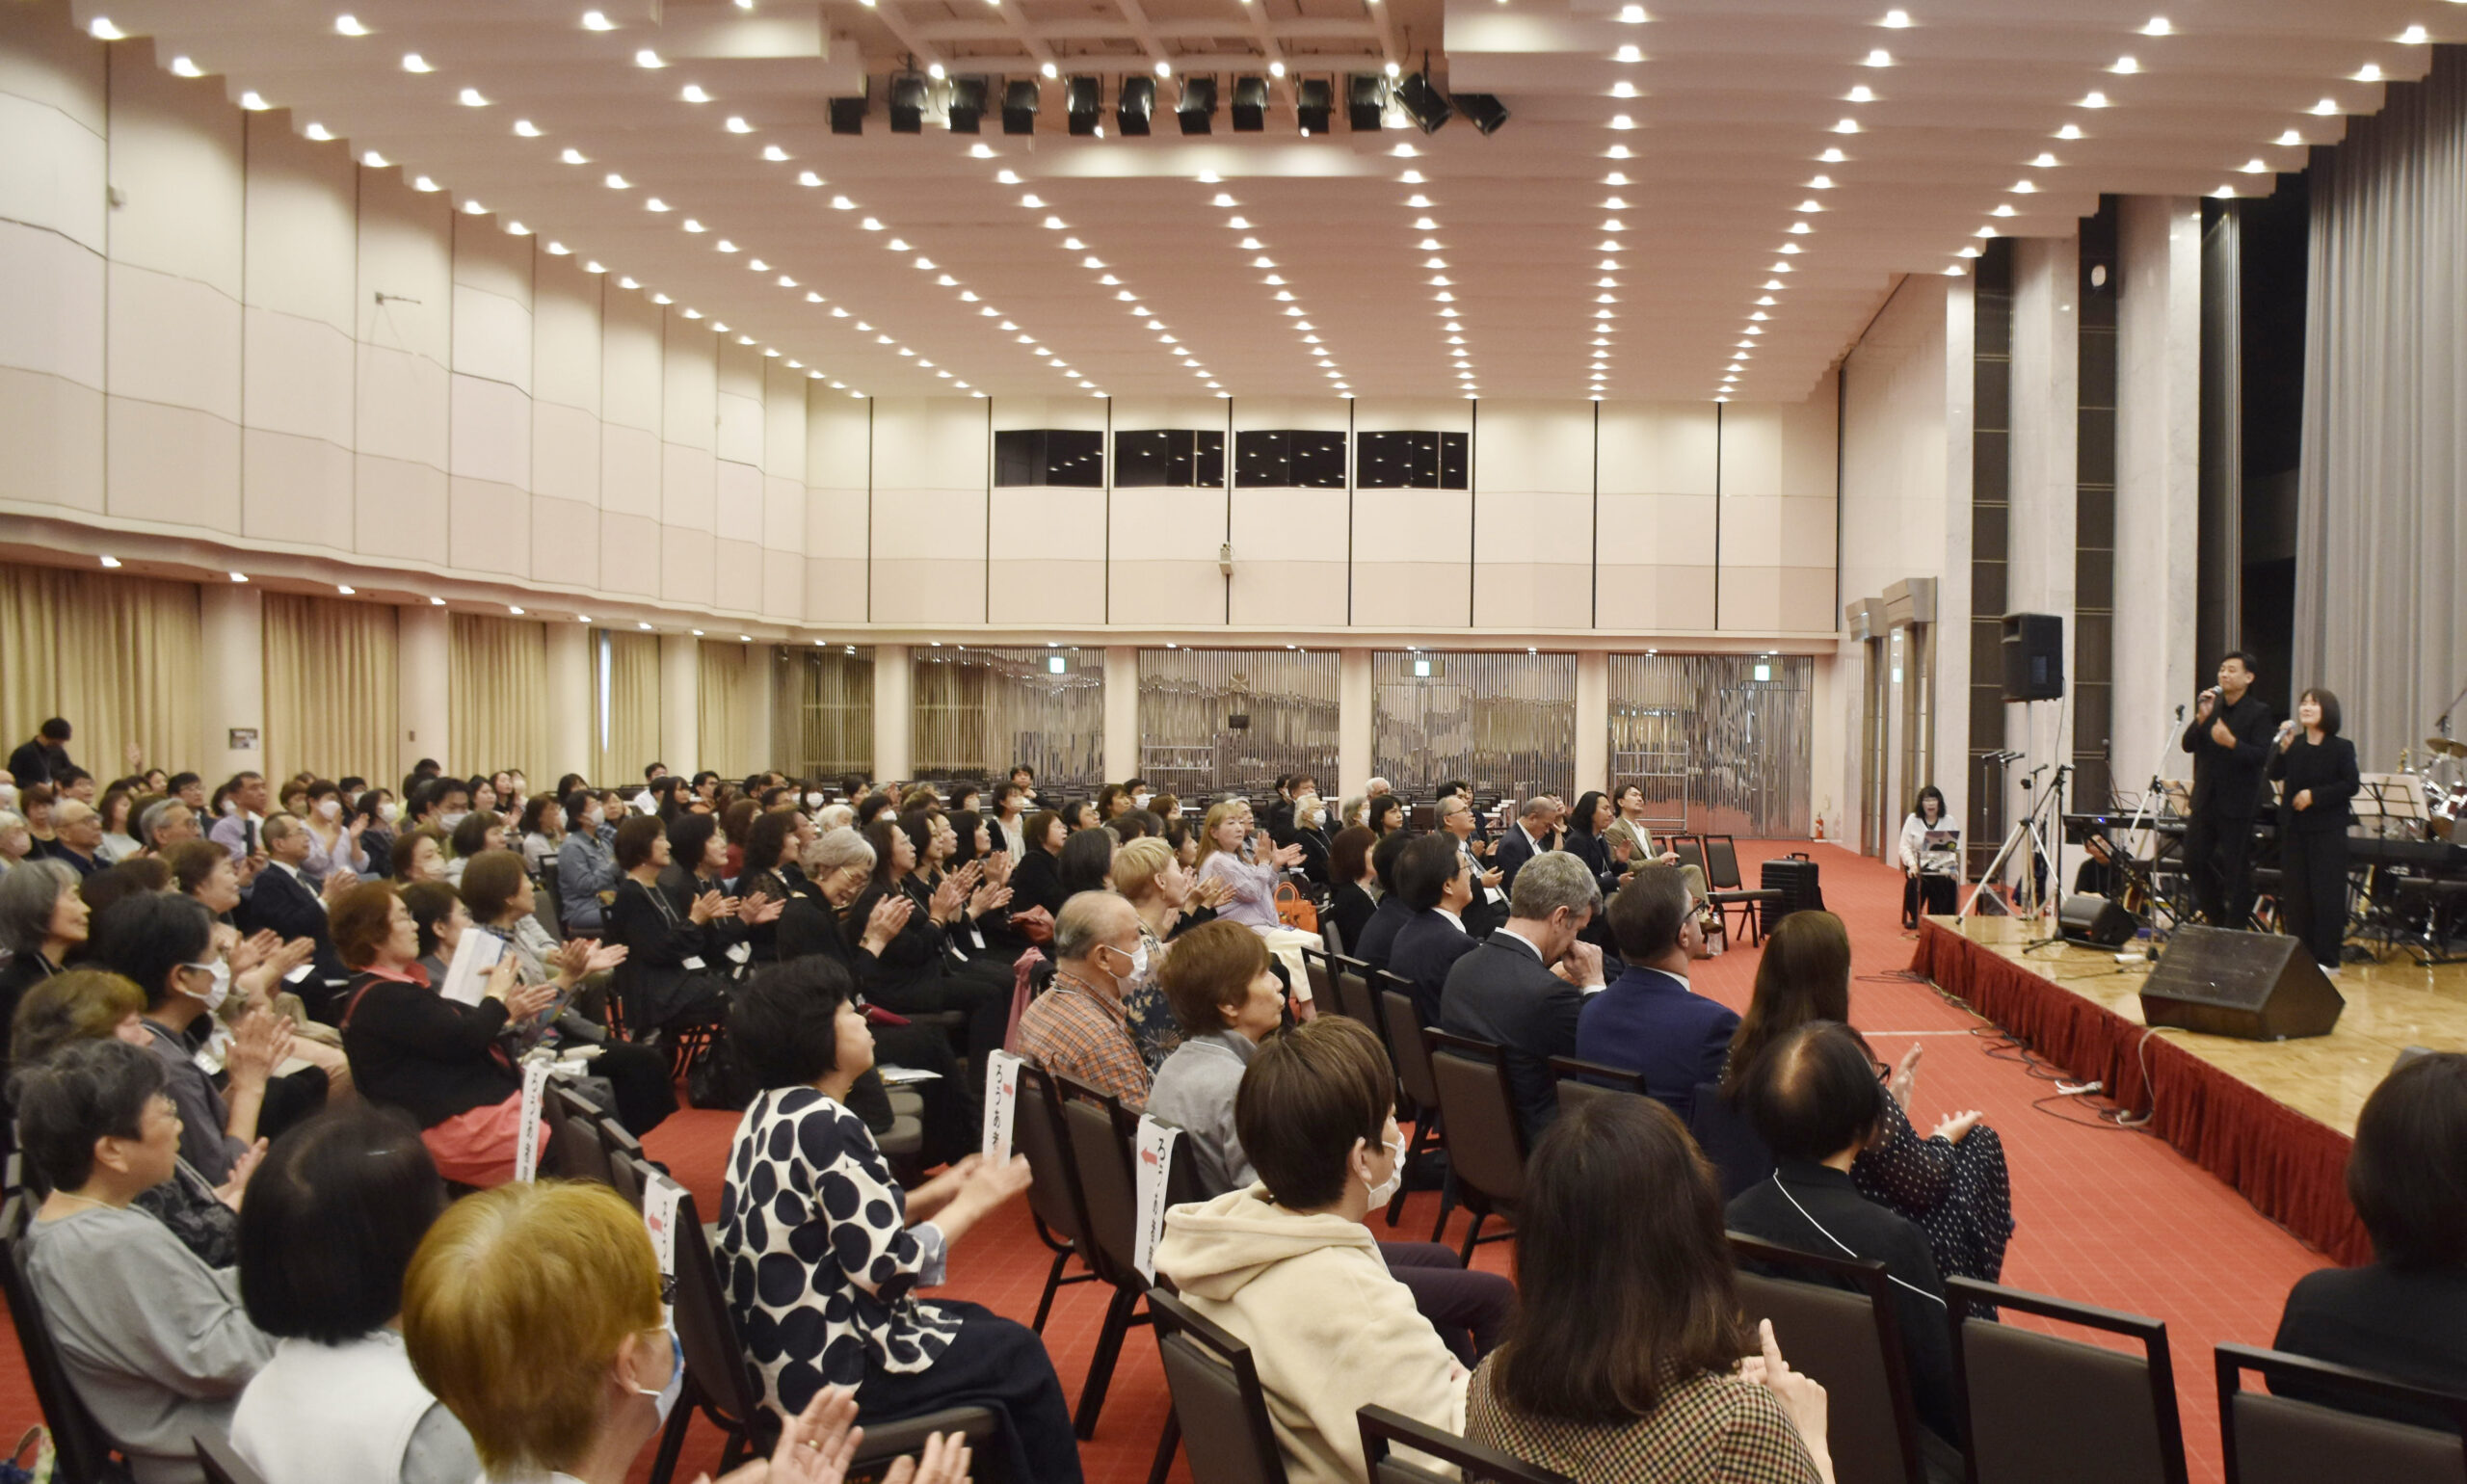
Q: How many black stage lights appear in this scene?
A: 12